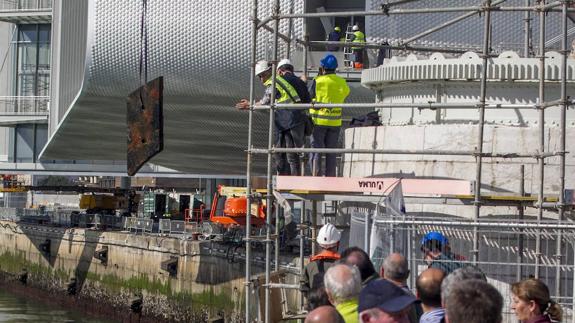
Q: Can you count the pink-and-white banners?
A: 1